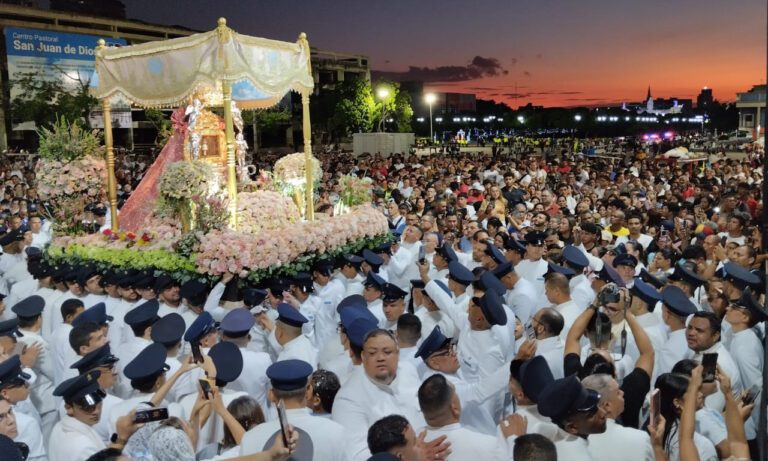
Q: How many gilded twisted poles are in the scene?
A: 3